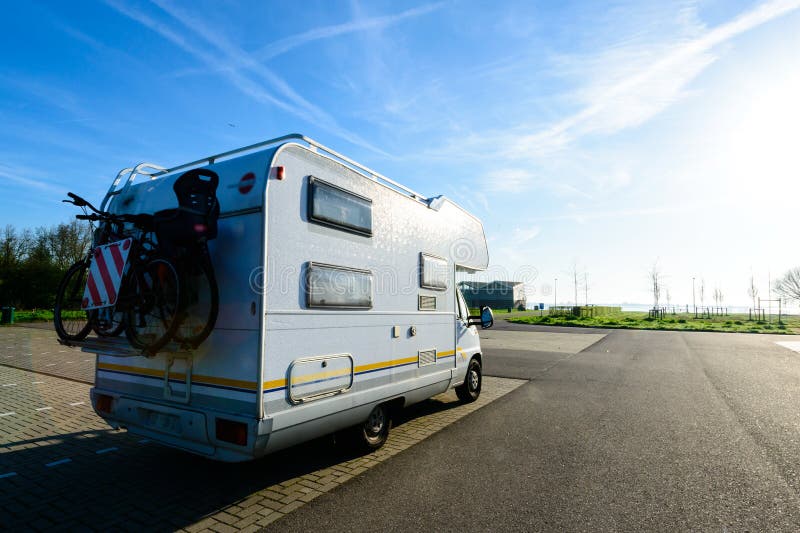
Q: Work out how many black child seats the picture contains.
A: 1